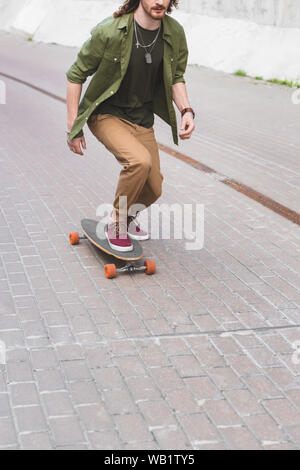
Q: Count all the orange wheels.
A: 3